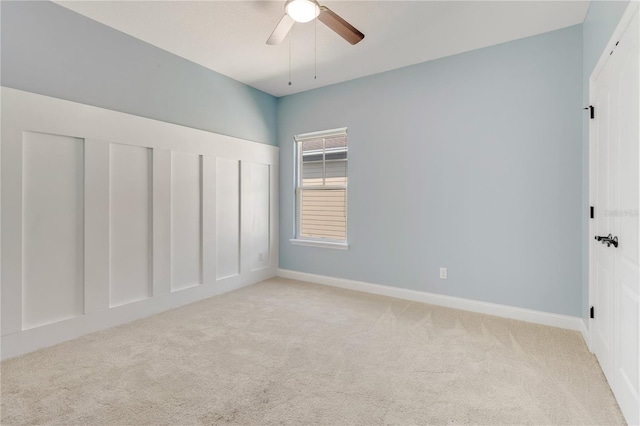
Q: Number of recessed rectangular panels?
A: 5